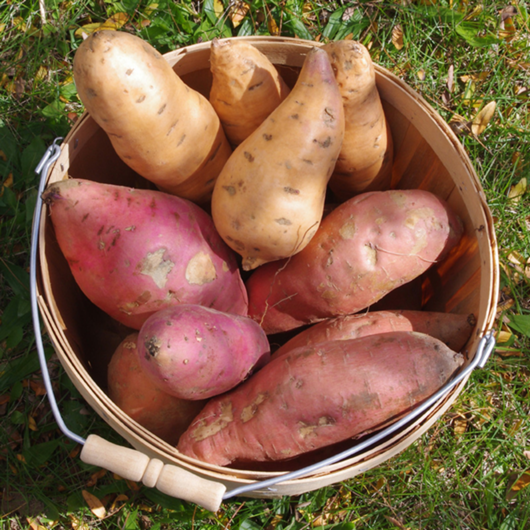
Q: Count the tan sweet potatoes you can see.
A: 4